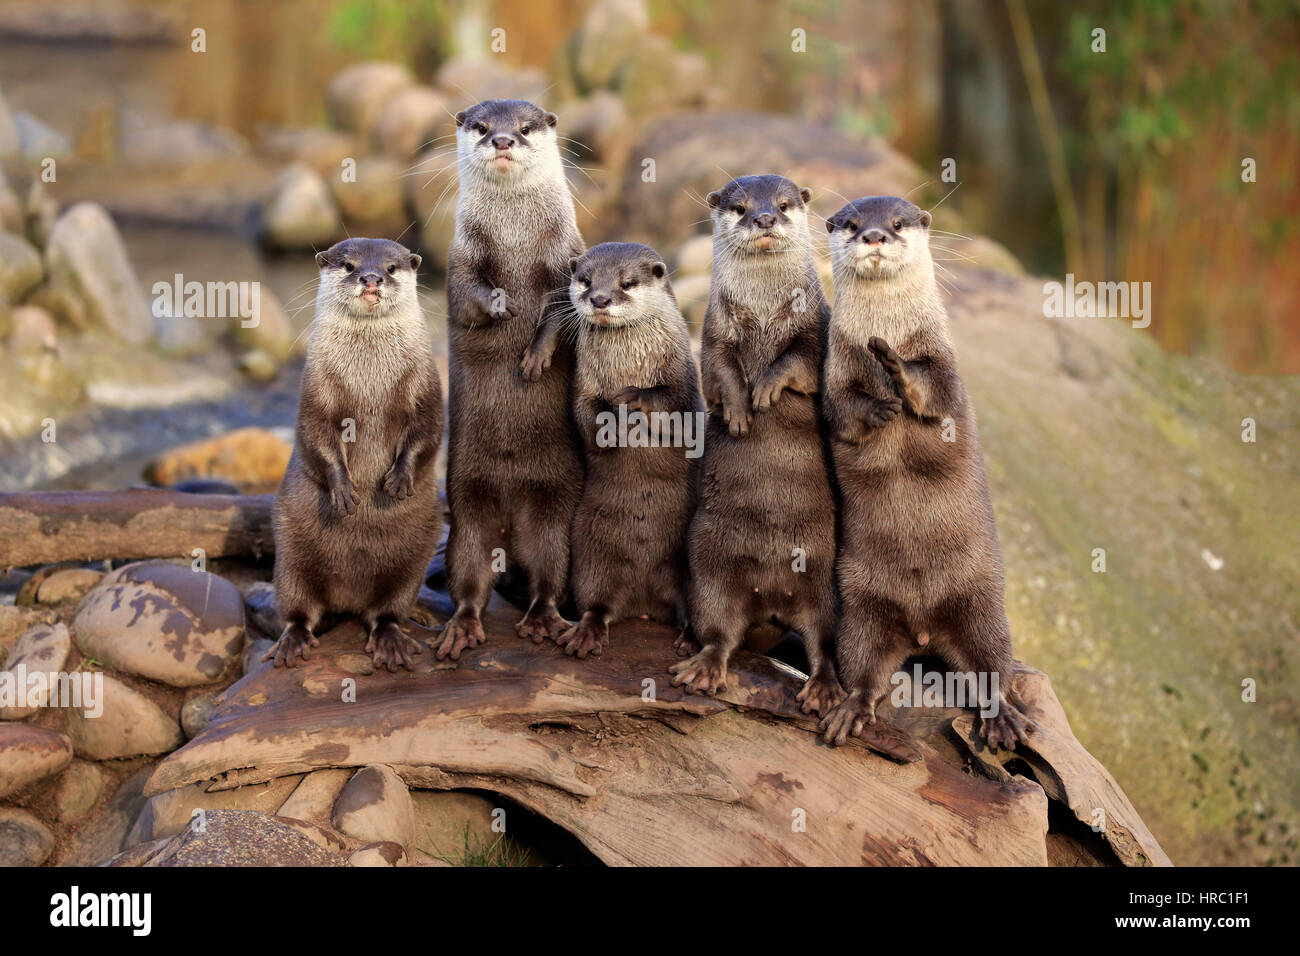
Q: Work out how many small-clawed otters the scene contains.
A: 5